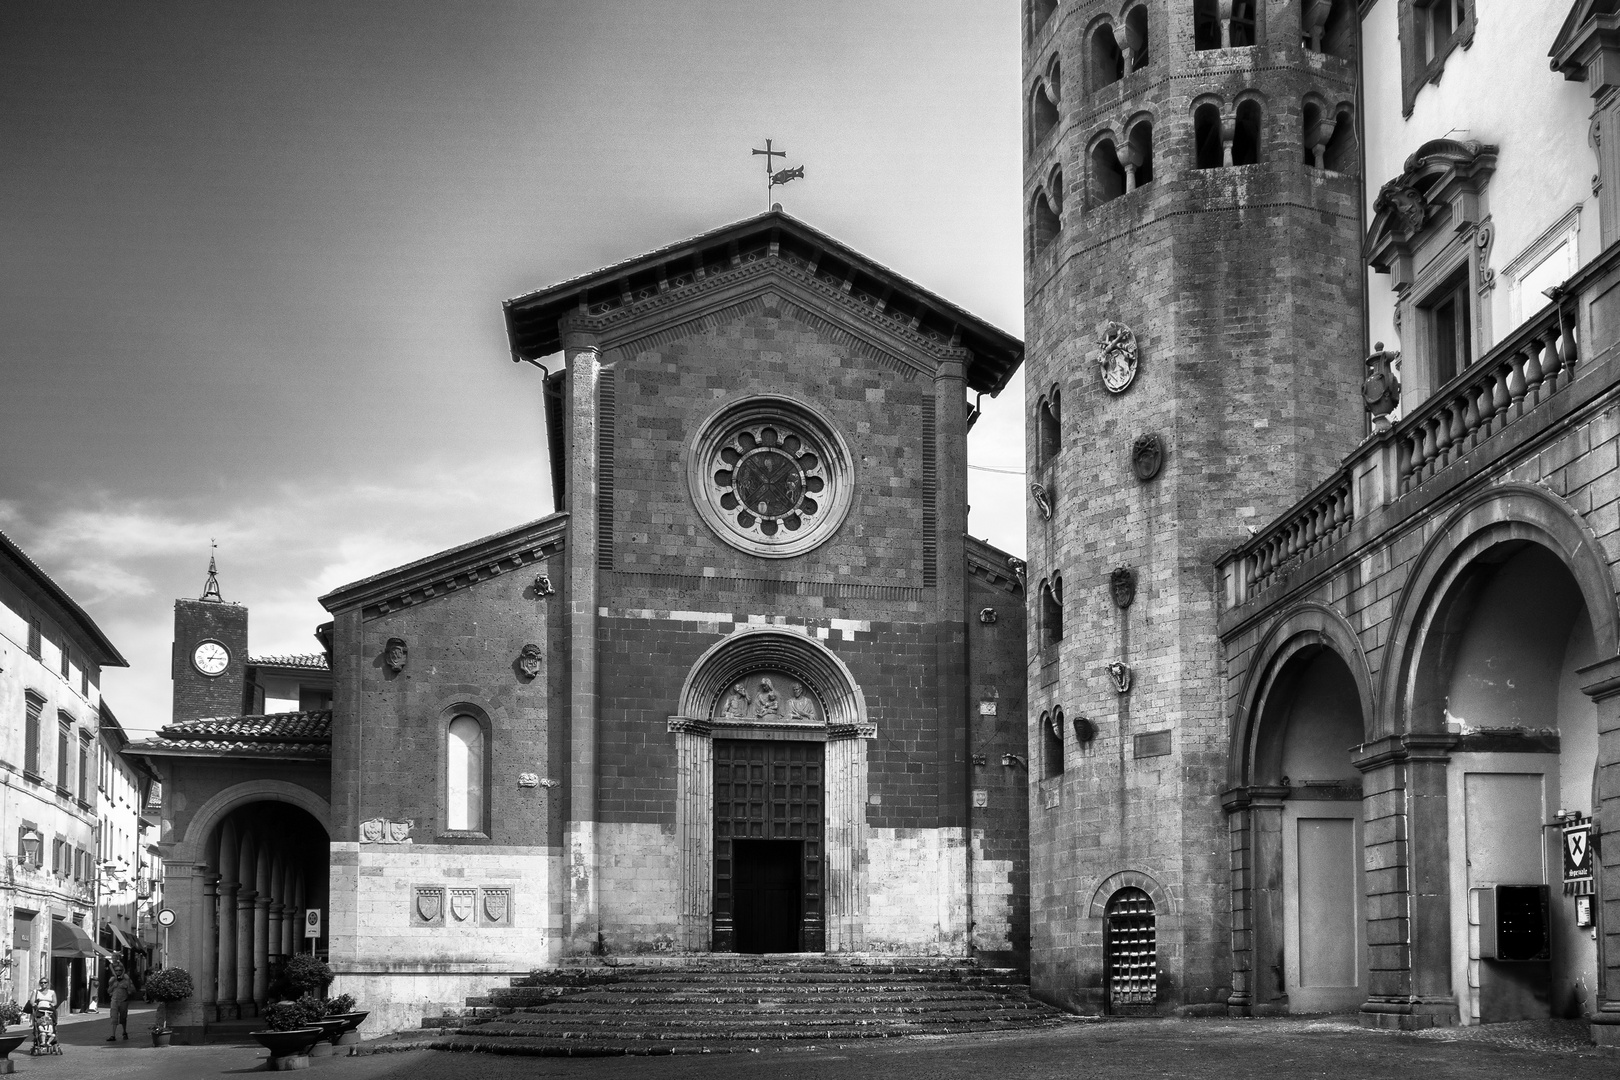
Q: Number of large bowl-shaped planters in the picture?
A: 4